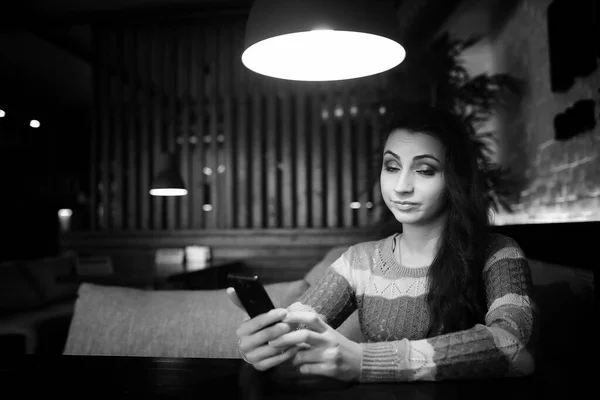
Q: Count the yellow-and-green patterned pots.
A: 0